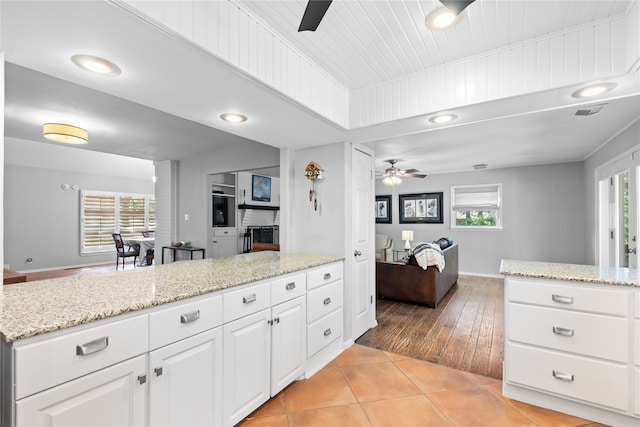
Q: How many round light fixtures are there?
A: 6